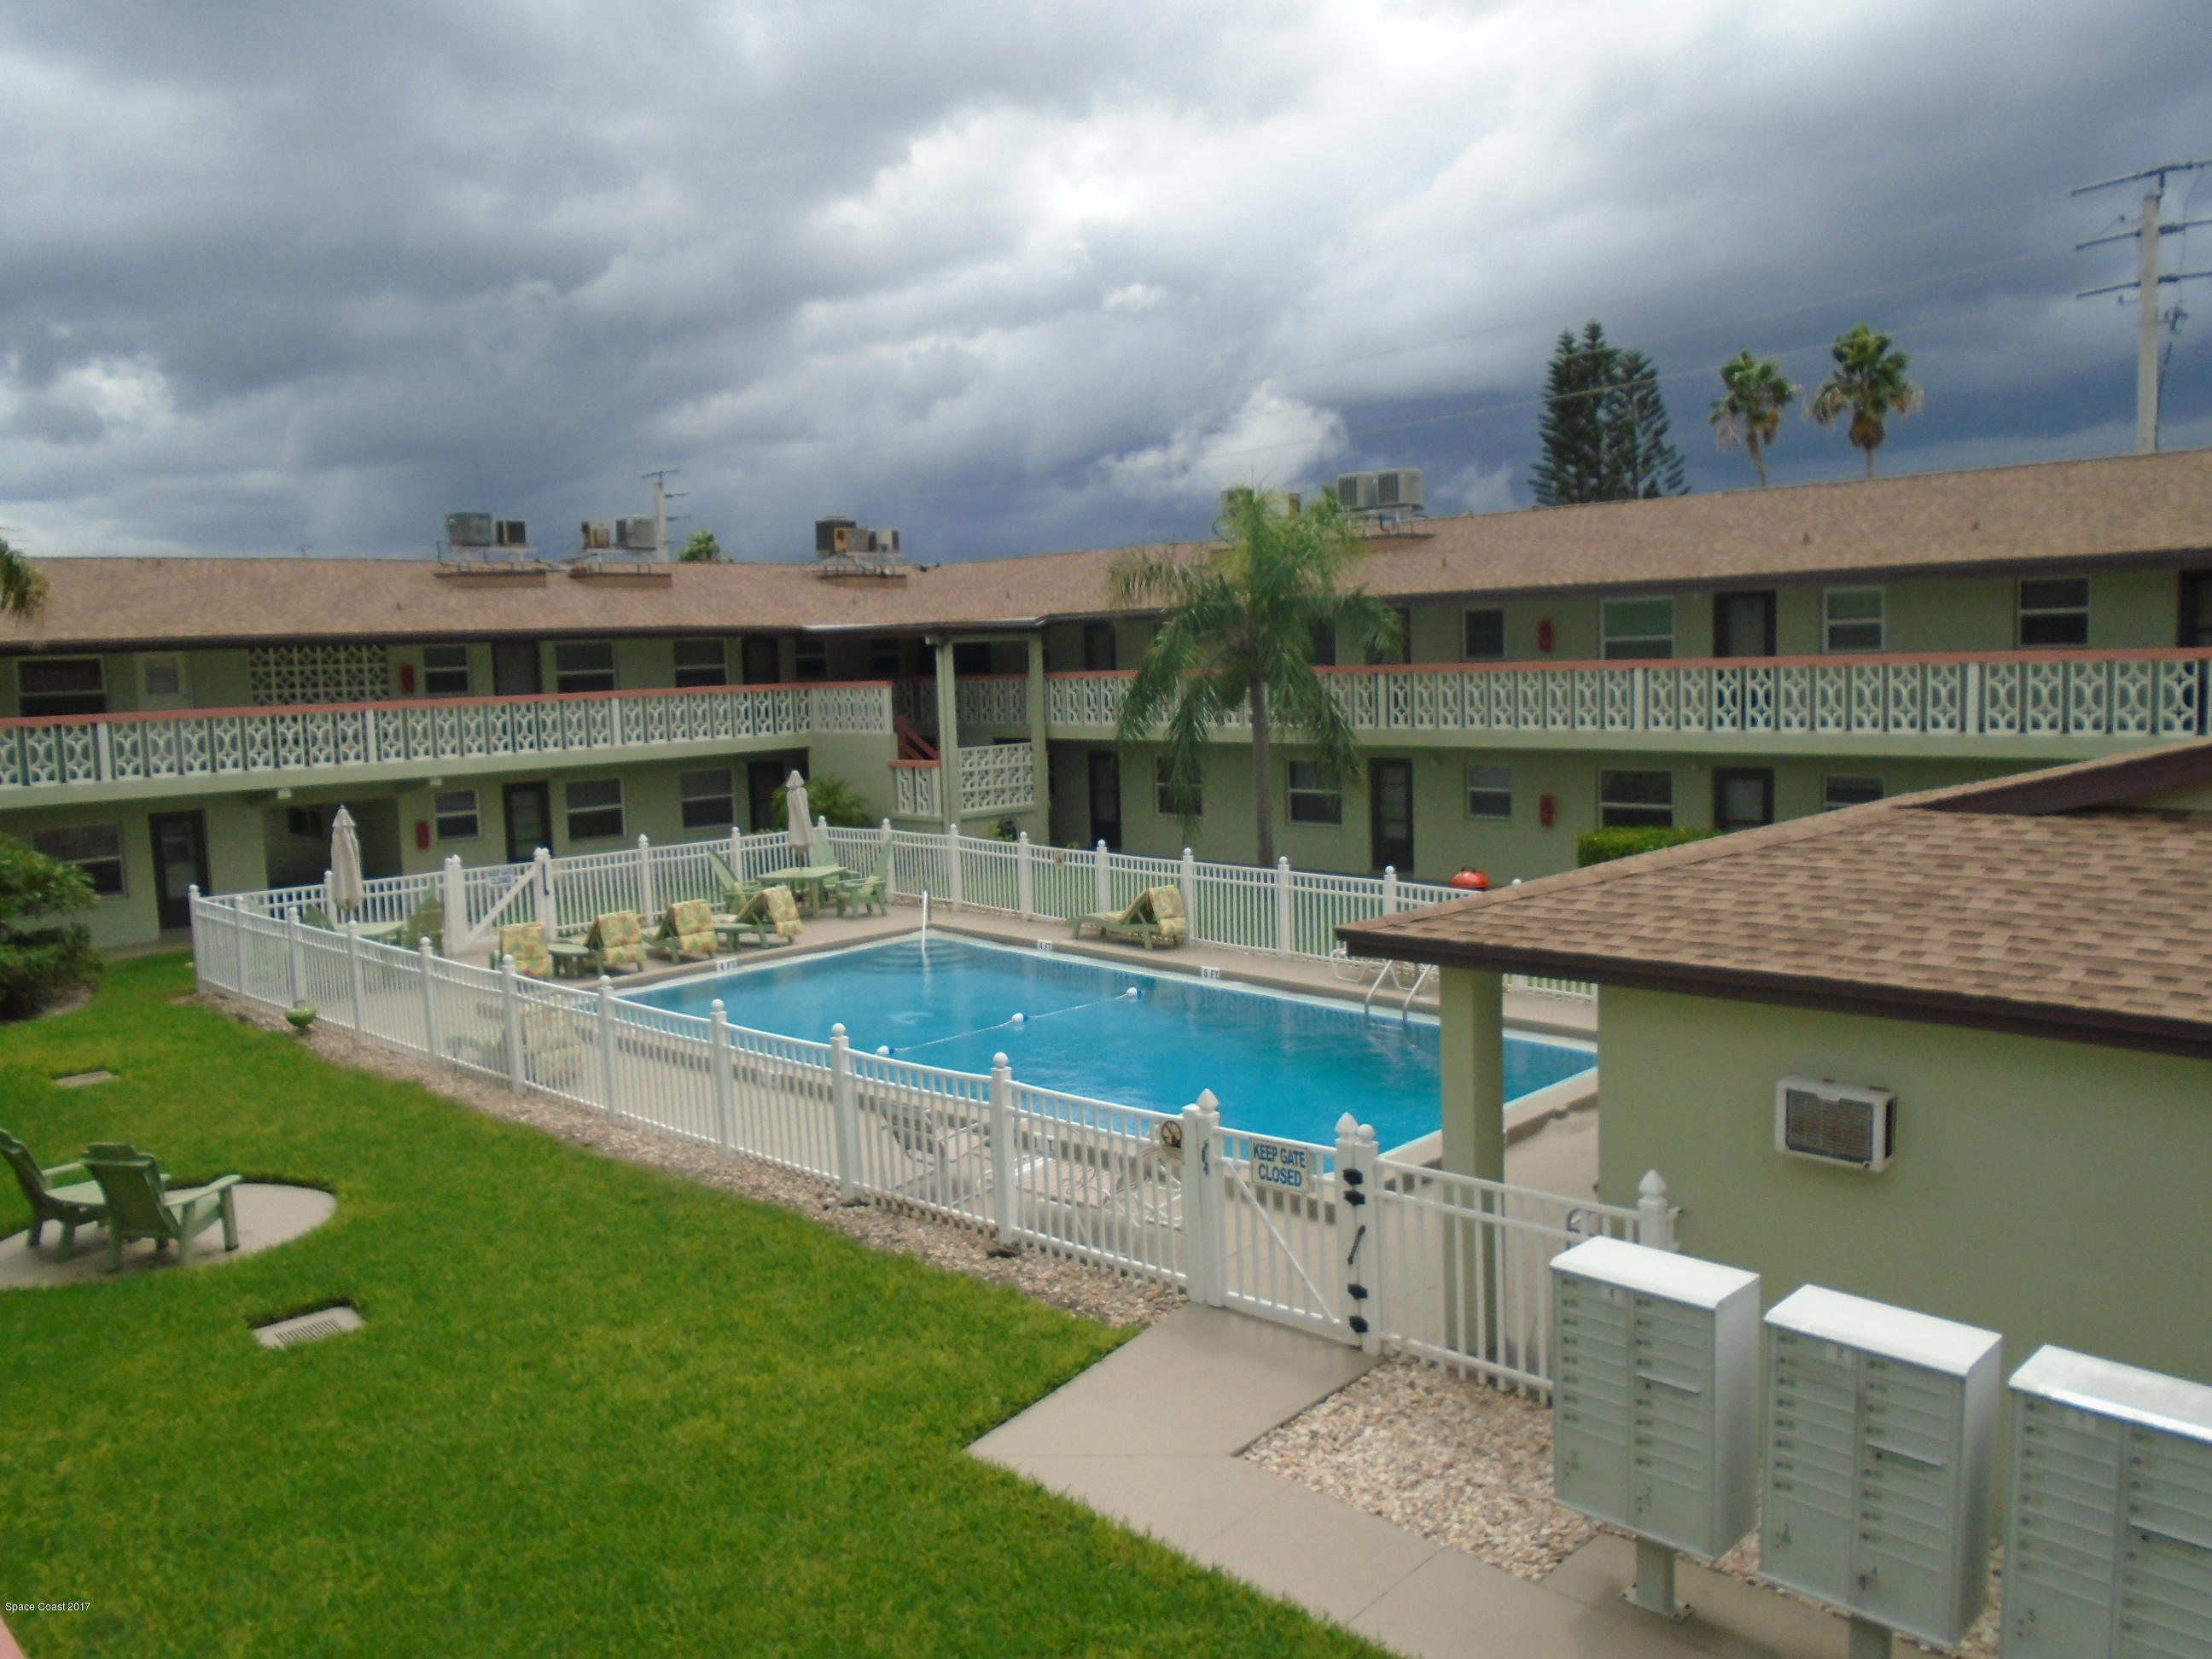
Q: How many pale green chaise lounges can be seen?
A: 6